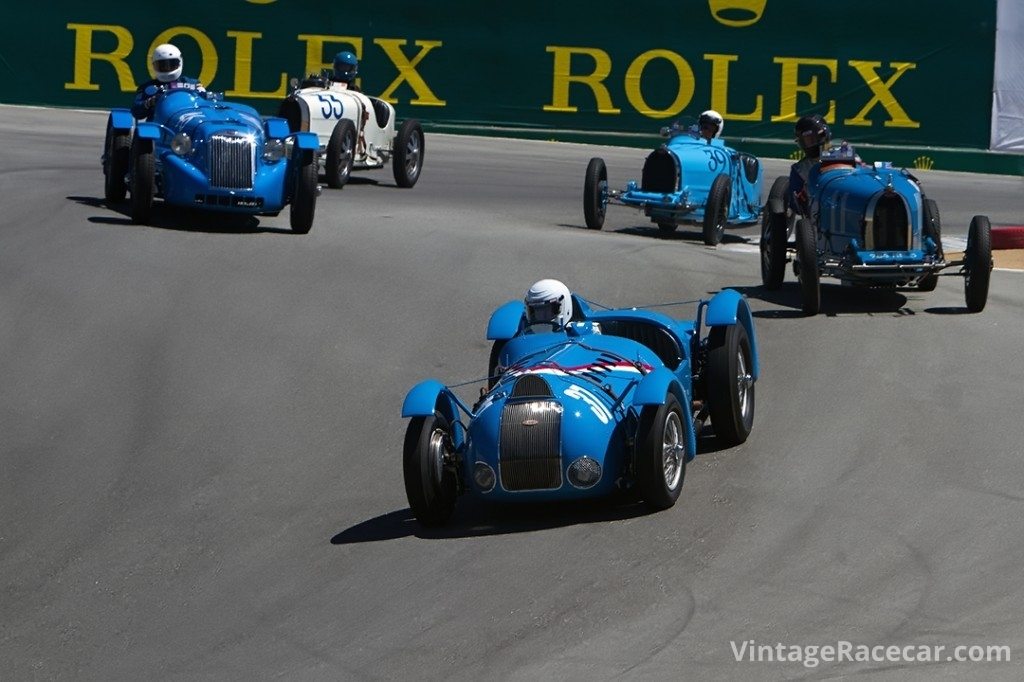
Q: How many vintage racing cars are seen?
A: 5